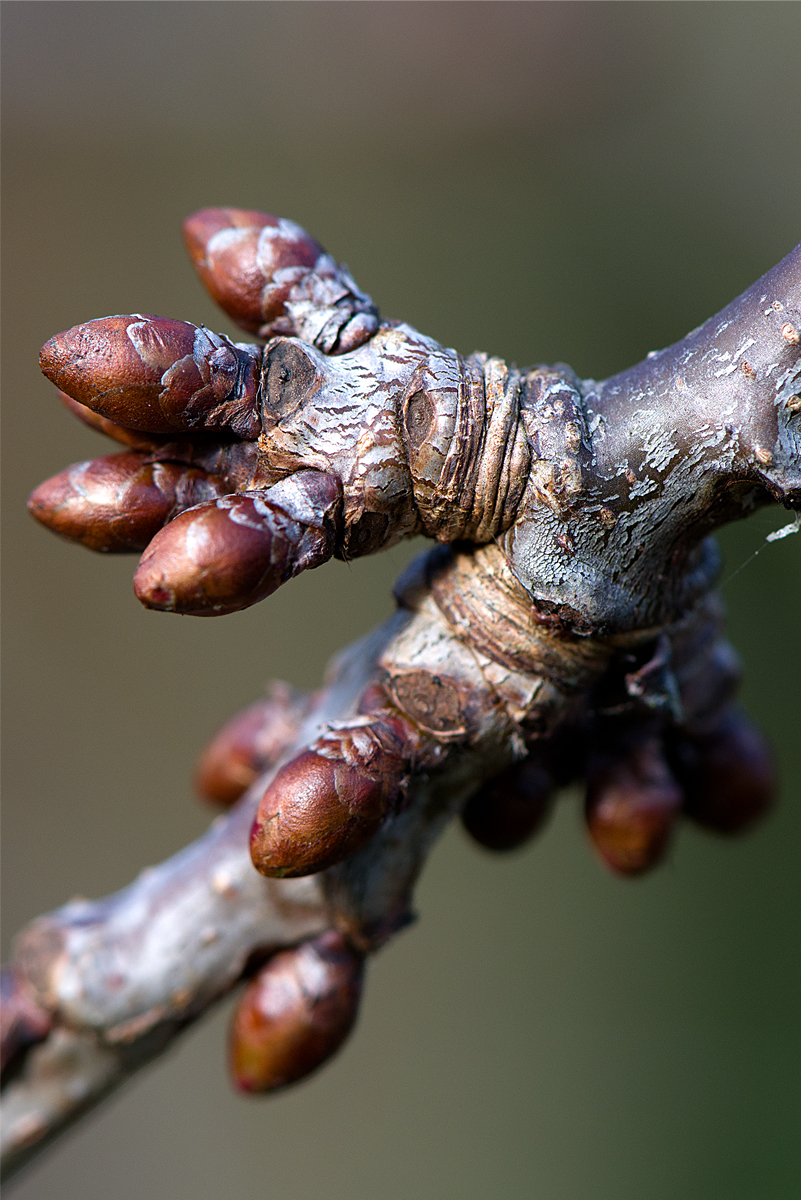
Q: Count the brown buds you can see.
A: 11